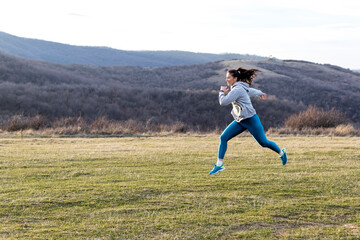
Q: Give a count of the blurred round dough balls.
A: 0